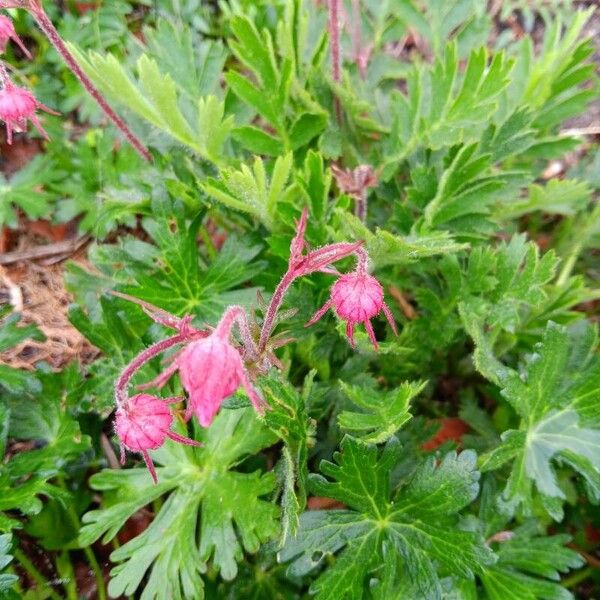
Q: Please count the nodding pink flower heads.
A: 5